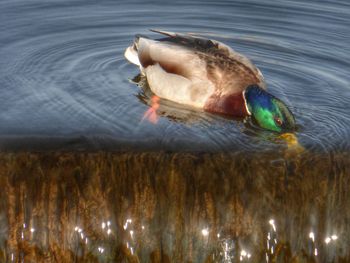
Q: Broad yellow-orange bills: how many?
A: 1